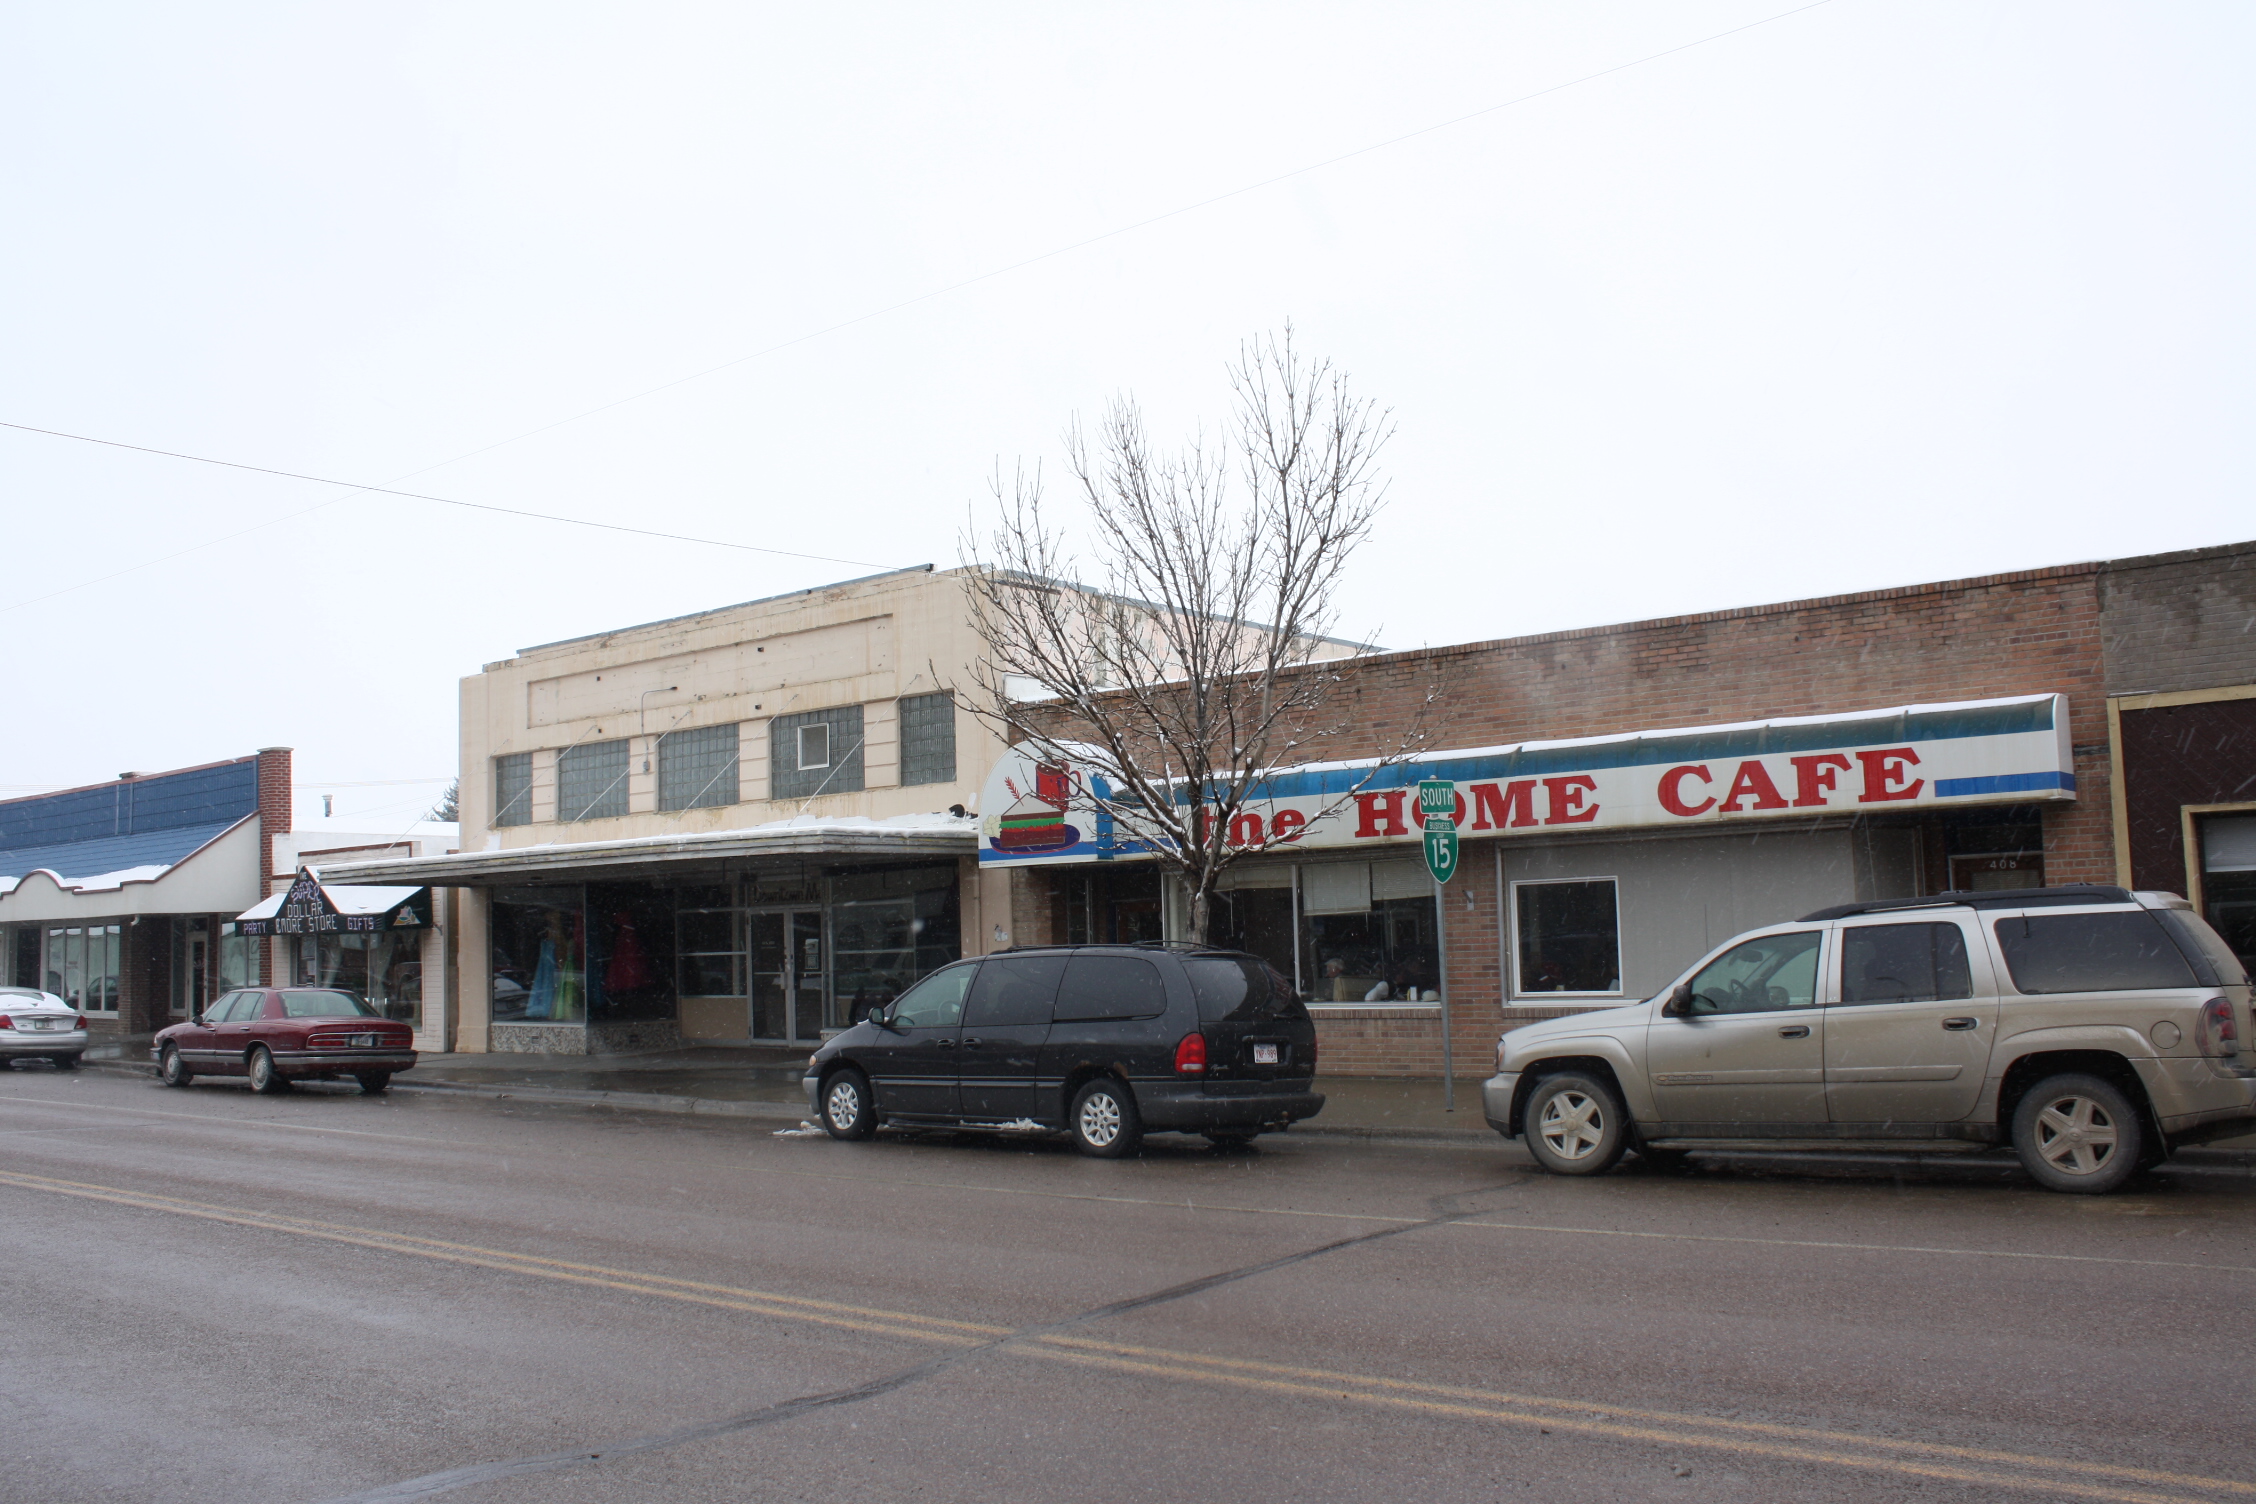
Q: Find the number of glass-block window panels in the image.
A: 5